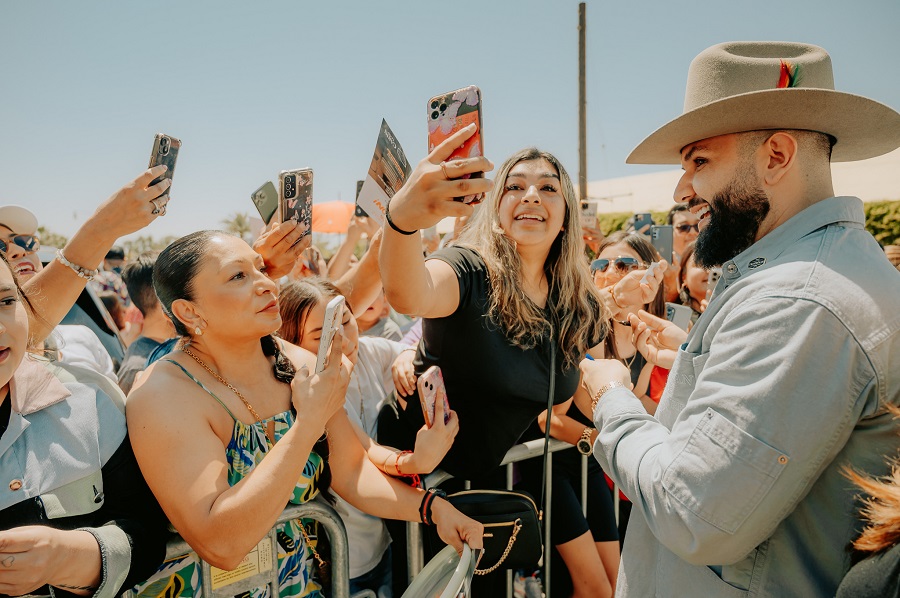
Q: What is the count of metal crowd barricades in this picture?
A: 2